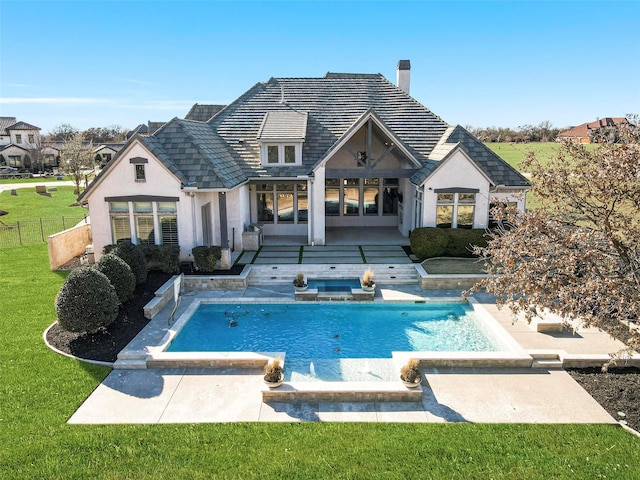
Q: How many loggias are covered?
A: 1